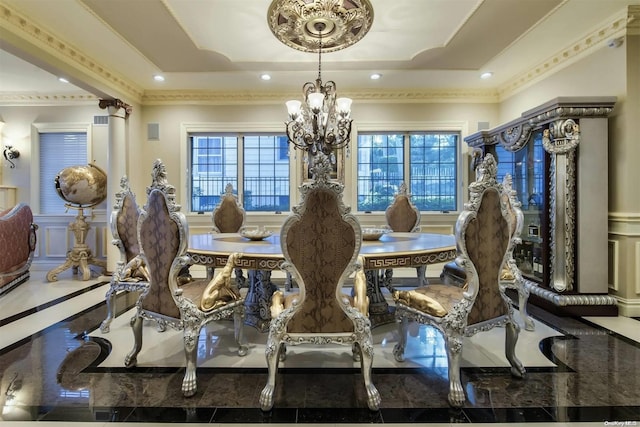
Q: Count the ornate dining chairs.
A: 7